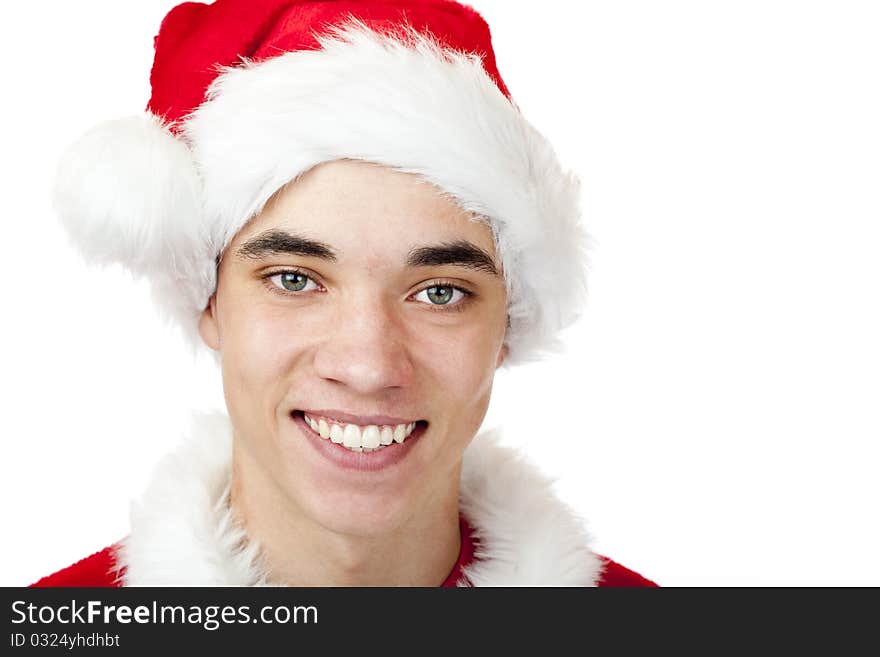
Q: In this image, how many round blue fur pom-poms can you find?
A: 0